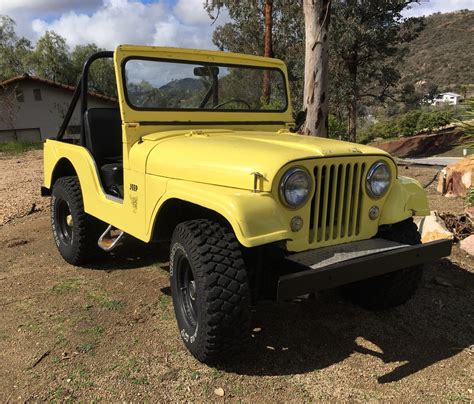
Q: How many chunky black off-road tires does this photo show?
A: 3